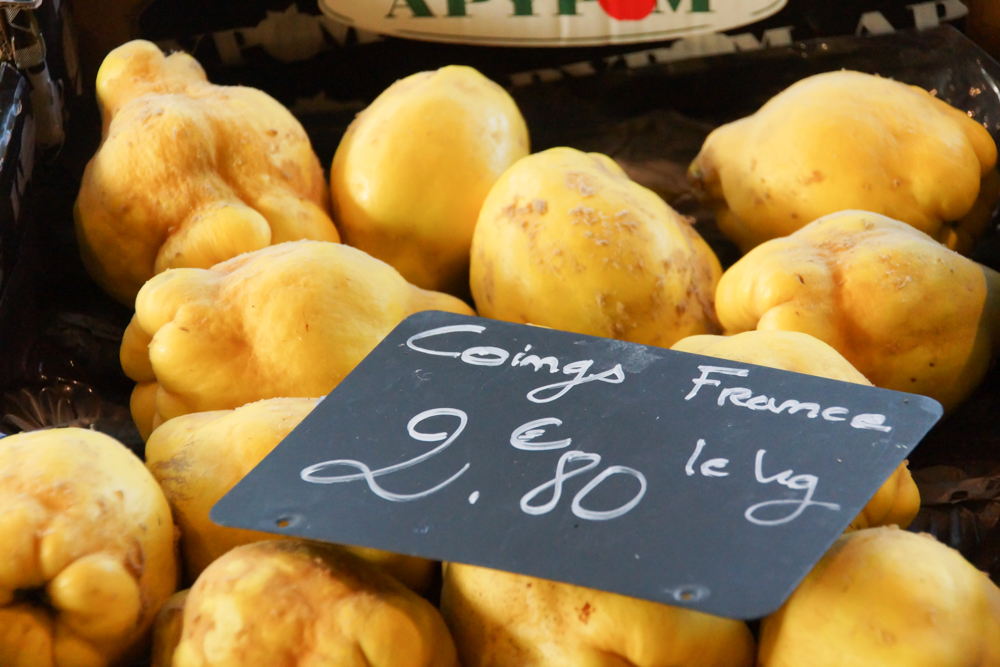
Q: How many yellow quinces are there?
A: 12